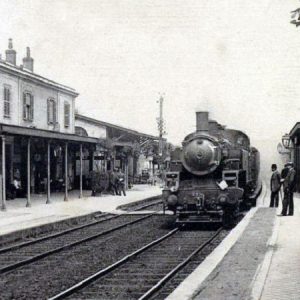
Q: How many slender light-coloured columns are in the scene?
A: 5